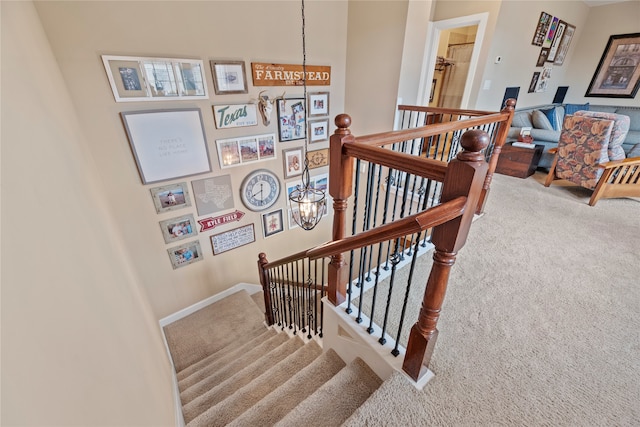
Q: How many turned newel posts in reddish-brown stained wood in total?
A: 4